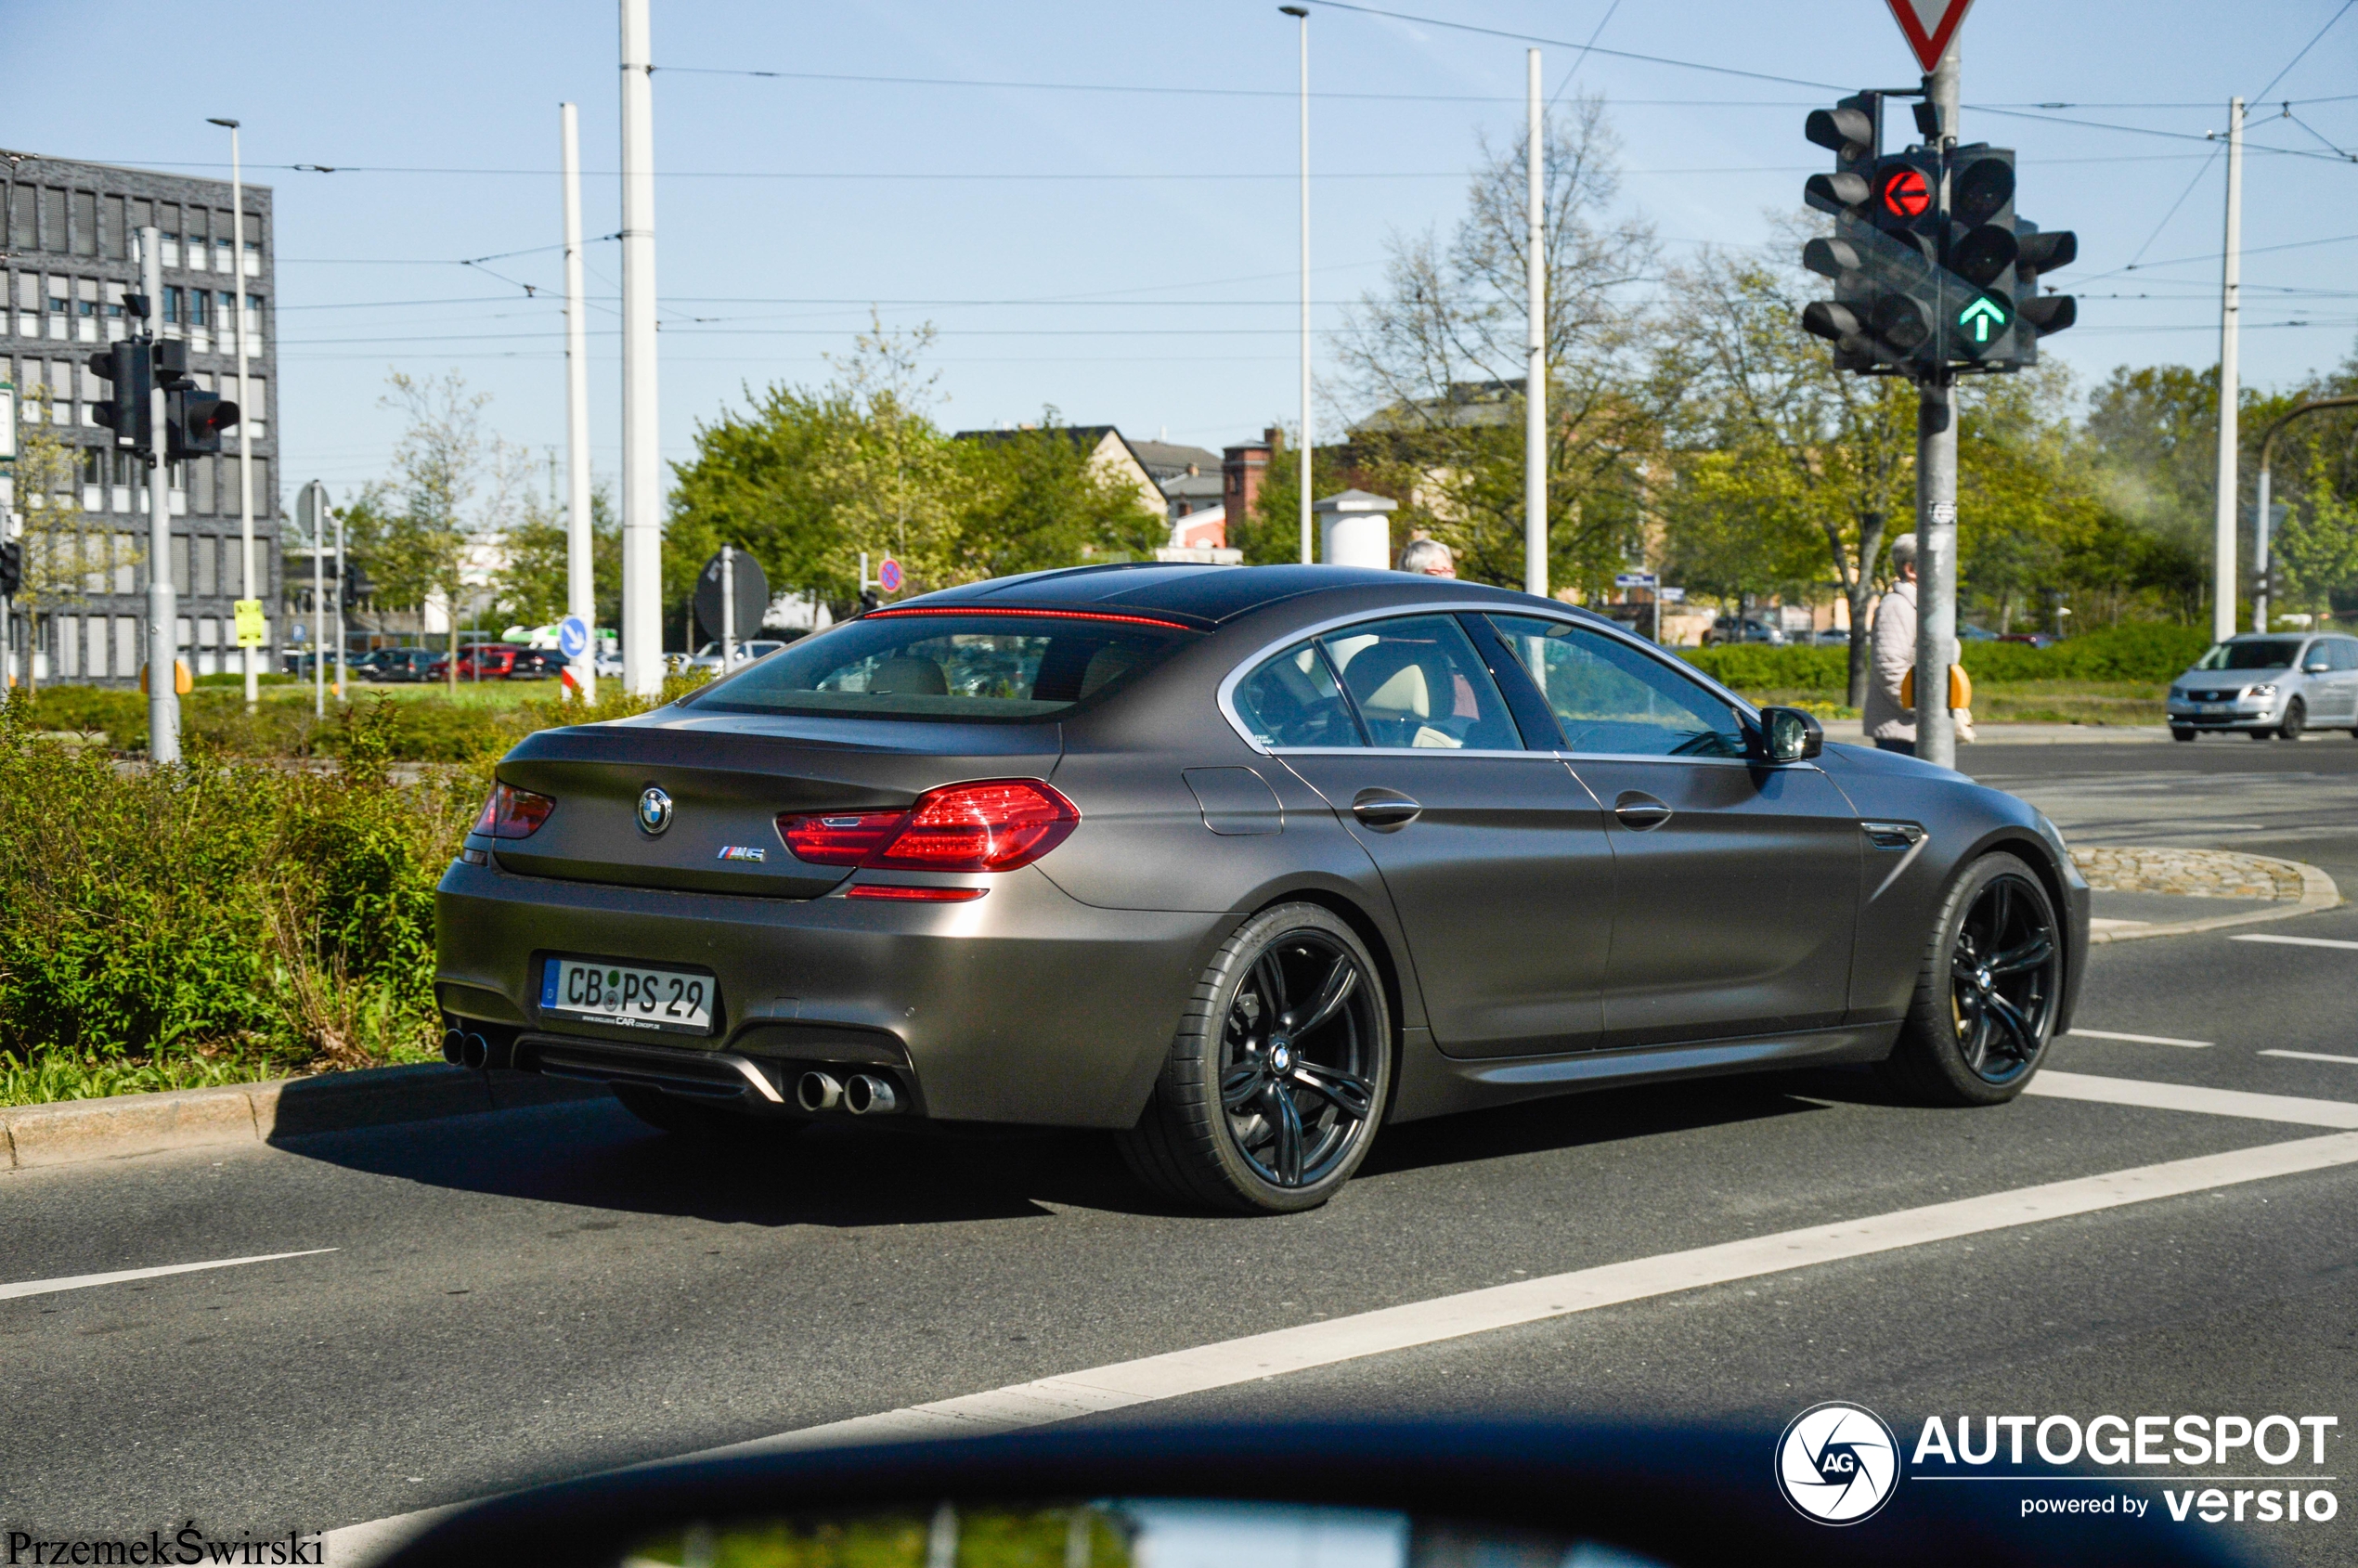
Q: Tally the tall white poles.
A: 6